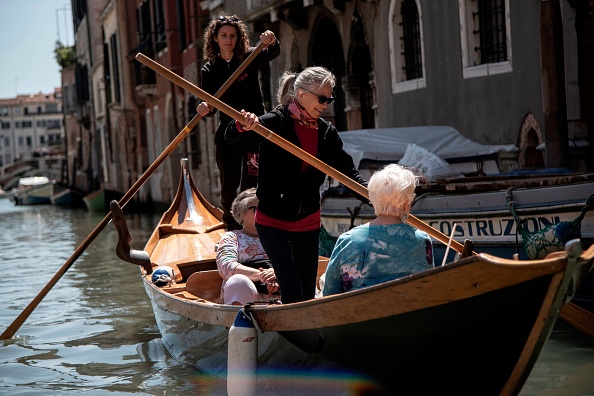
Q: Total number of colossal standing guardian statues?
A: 0